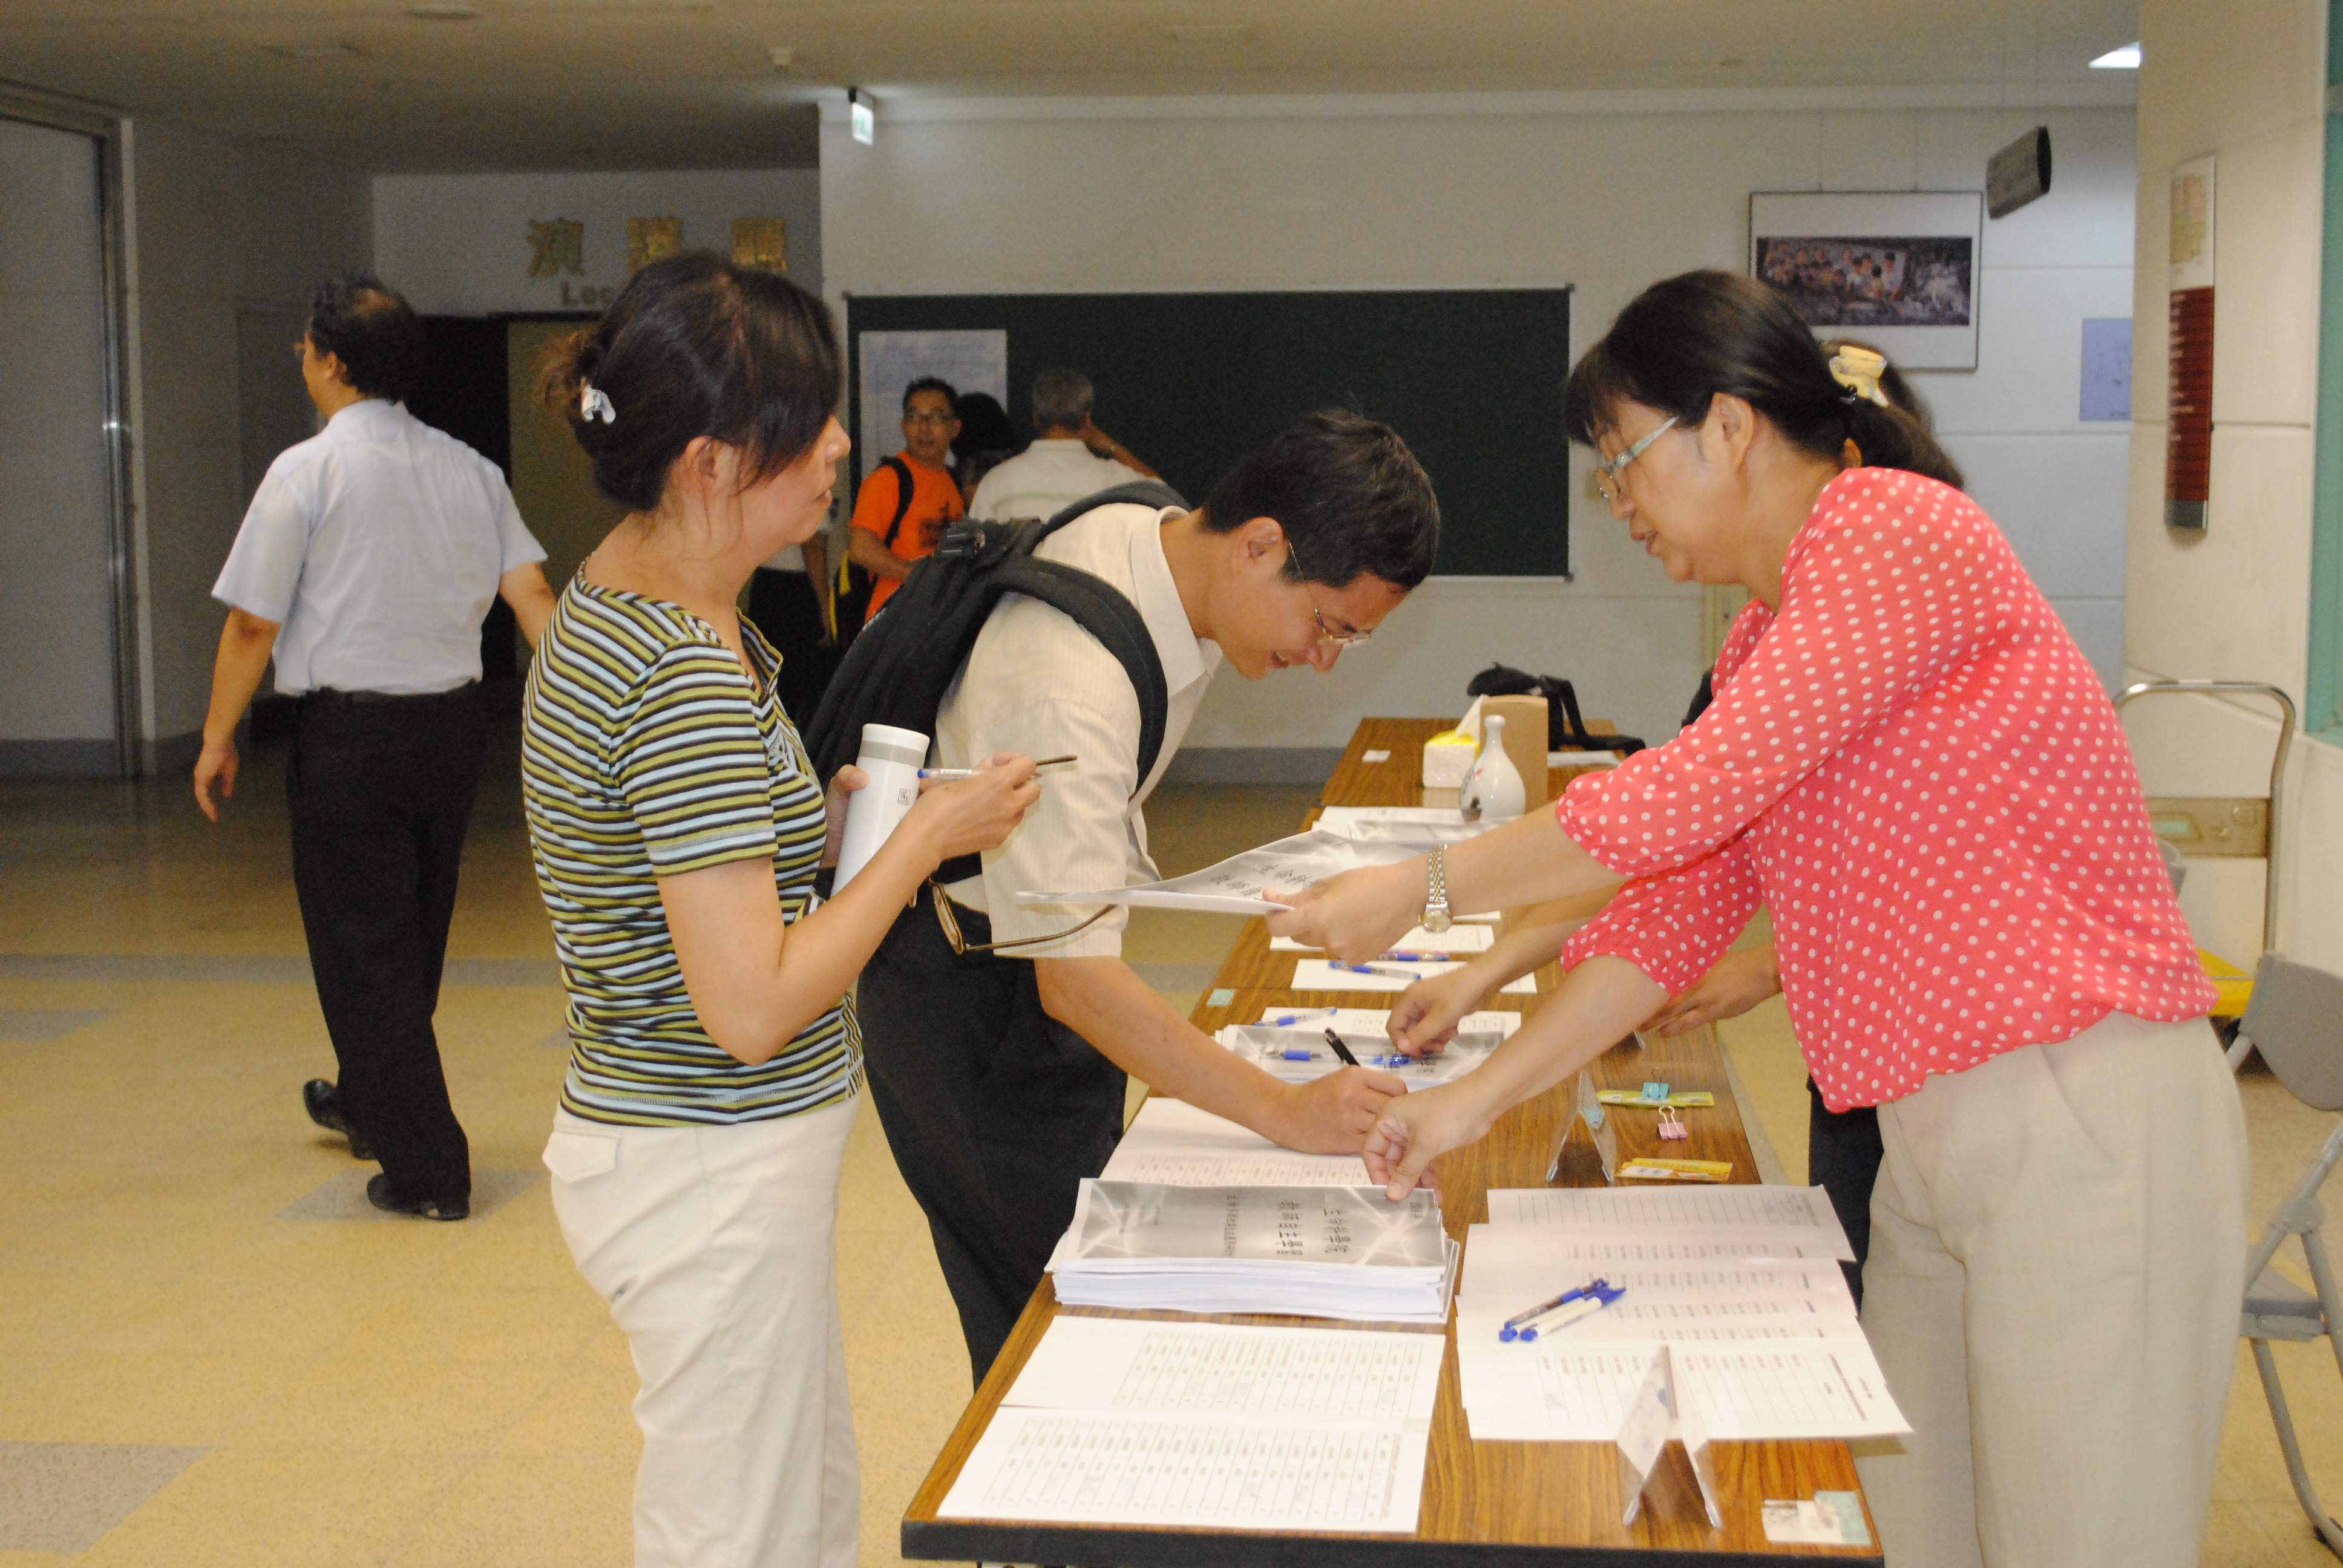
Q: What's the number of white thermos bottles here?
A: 1